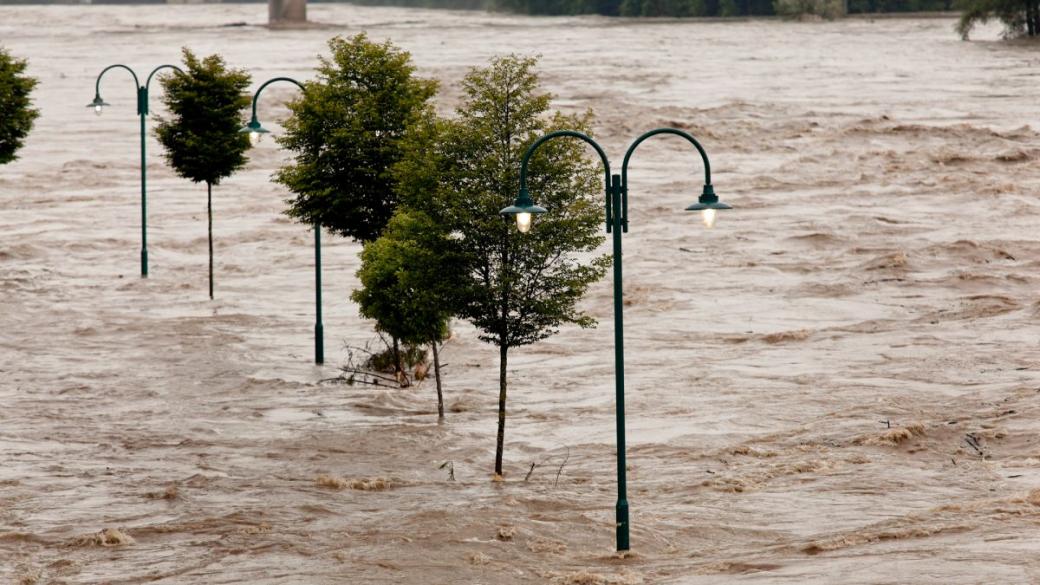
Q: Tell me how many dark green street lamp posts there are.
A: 3